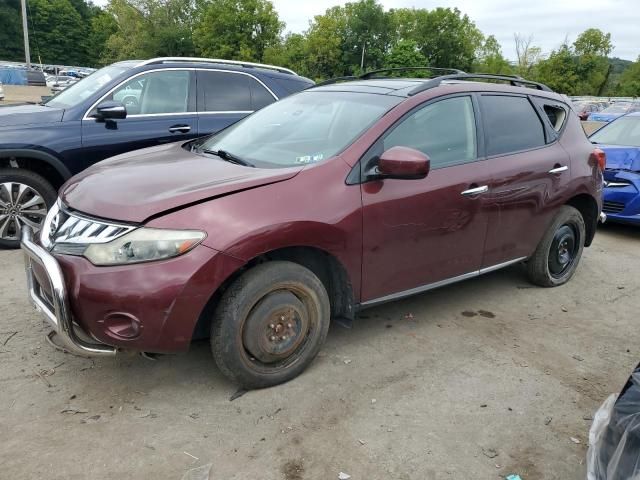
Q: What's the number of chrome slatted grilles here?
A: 1